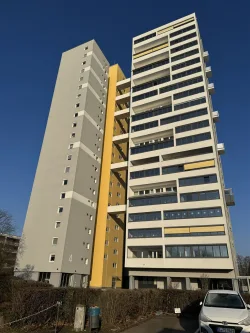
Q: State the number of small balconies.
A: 6